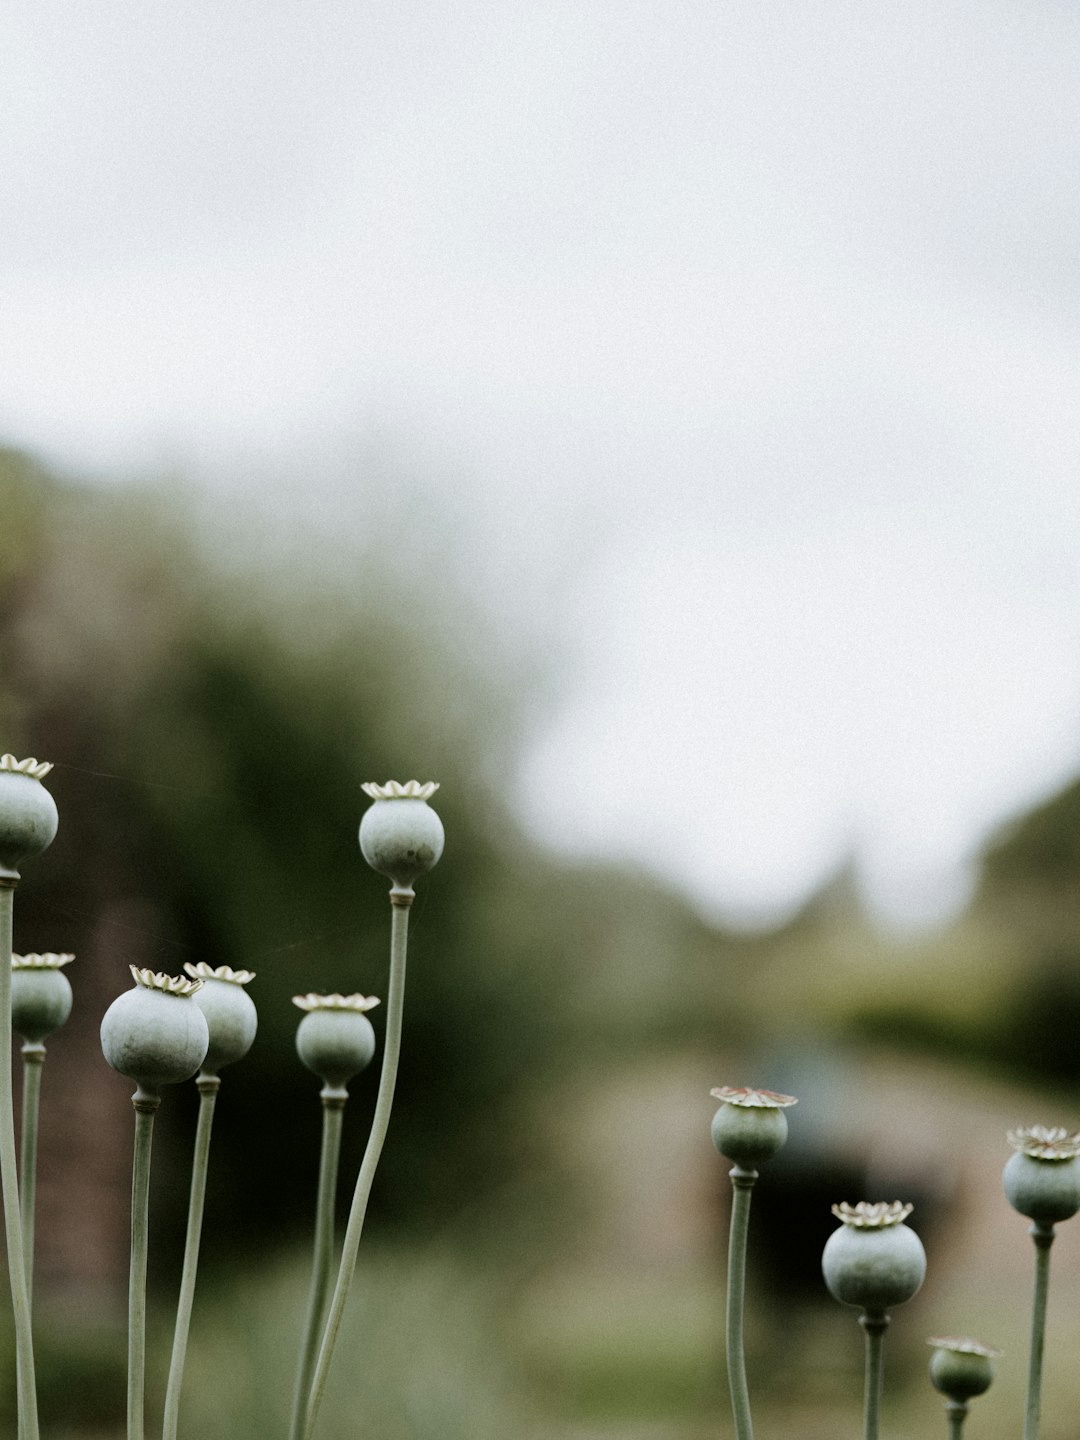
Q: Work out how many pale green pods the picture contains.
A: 10